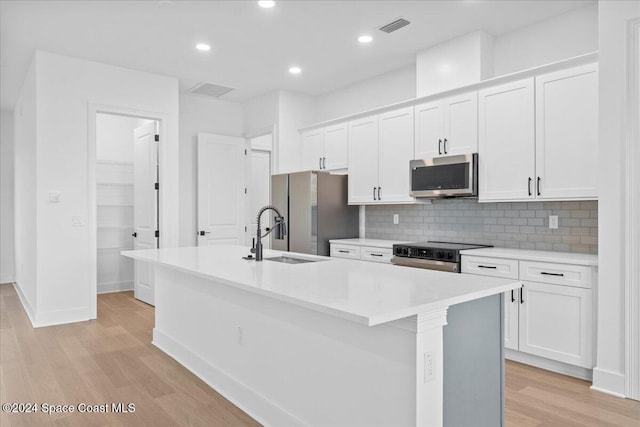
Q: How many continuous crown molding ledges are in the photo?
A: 1